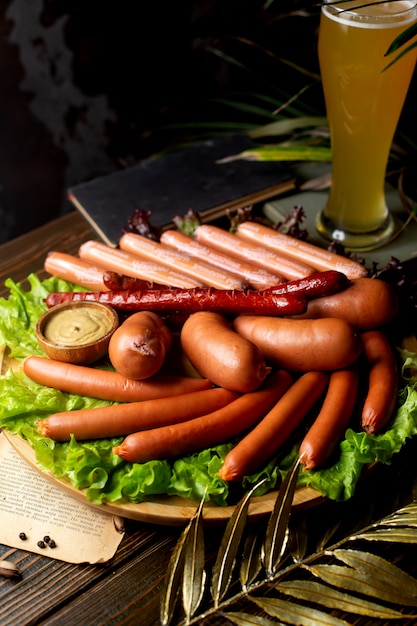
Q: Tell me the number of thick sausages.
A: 4